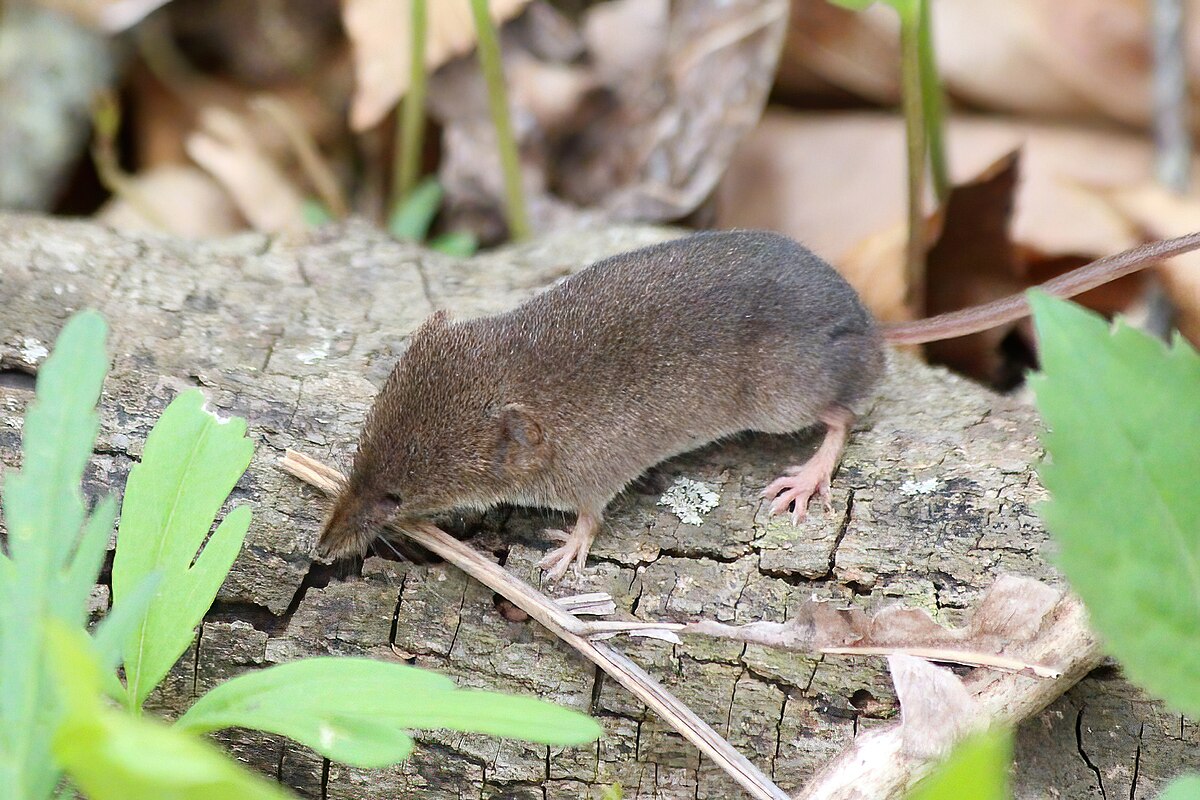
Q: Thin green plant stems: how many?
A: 4